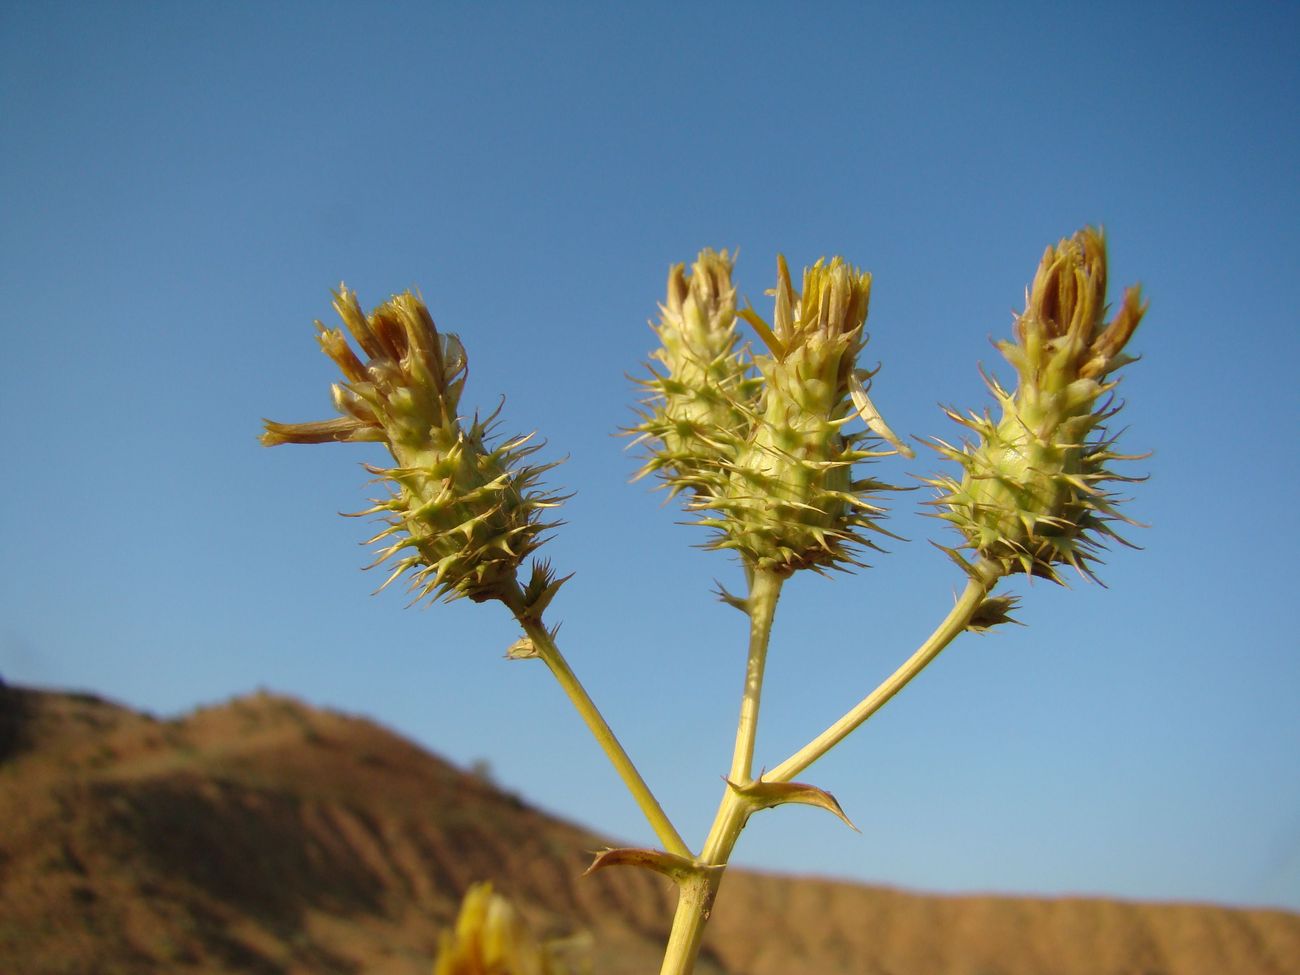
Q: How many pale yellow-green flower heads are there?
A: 4